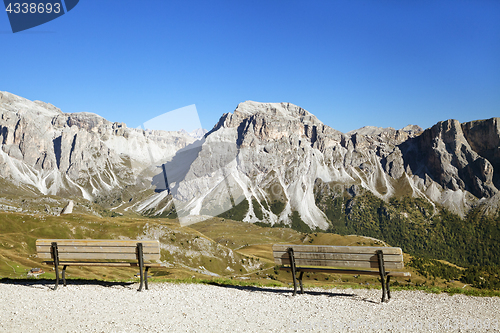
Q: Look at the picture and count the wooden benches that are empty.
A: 2